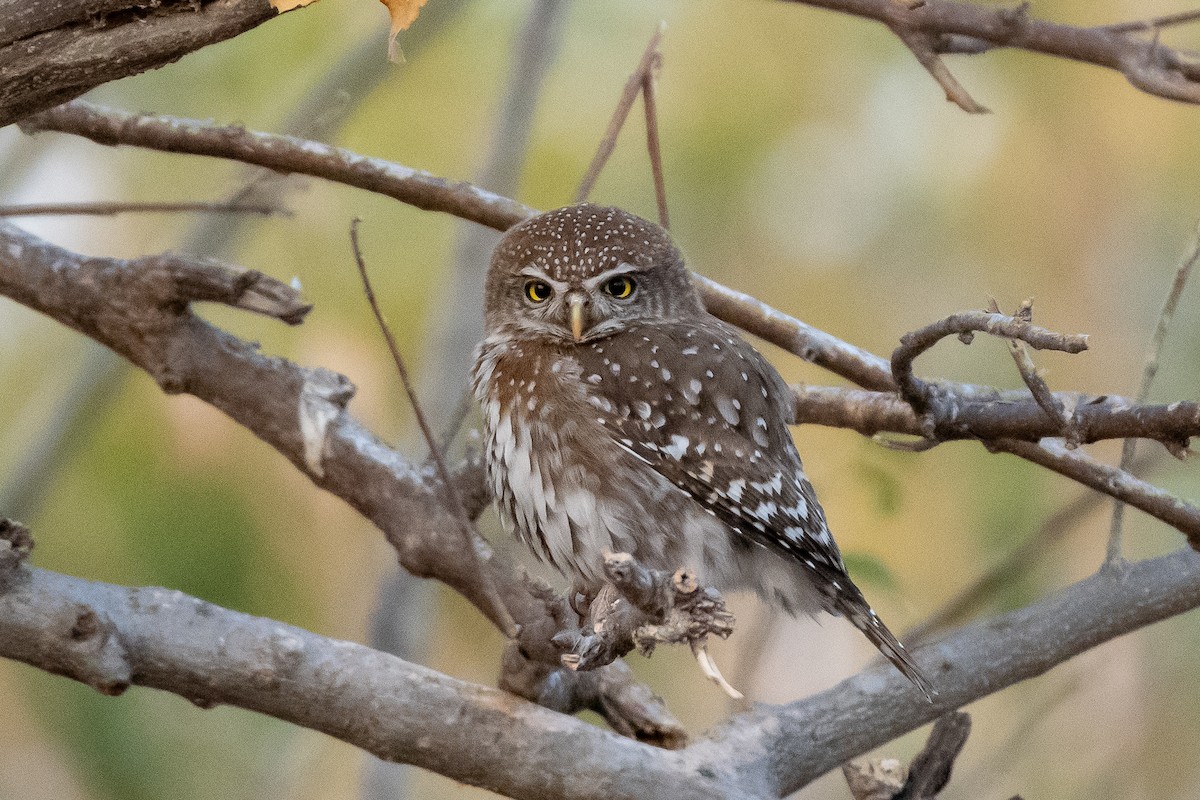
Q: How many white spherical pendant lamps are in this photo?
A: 0